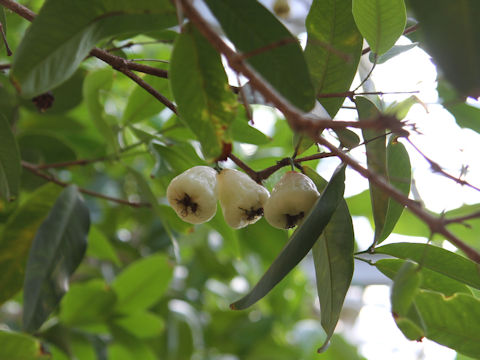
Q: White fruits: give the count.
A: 3